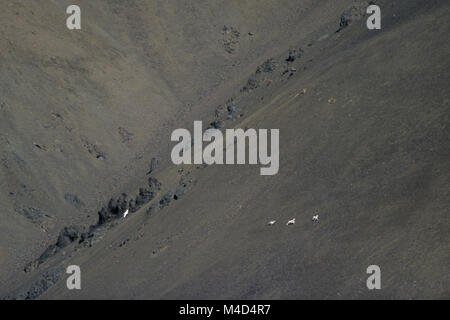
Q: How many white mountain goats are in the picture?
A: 4